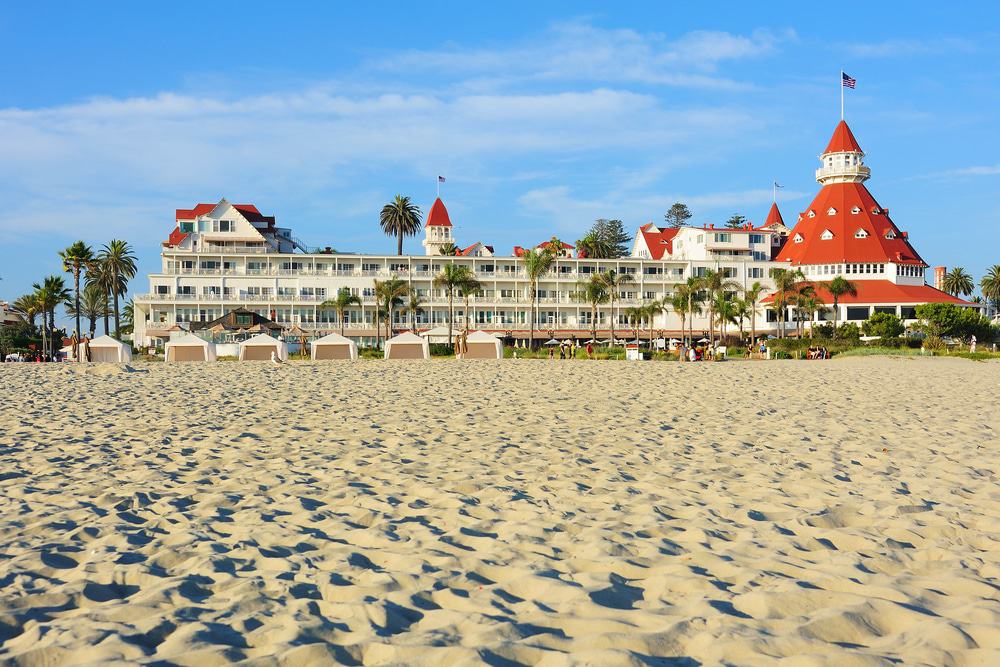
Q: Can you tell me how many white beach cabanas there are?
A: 6